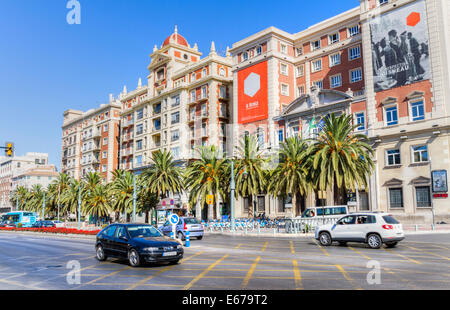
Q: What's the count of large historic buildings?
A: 3